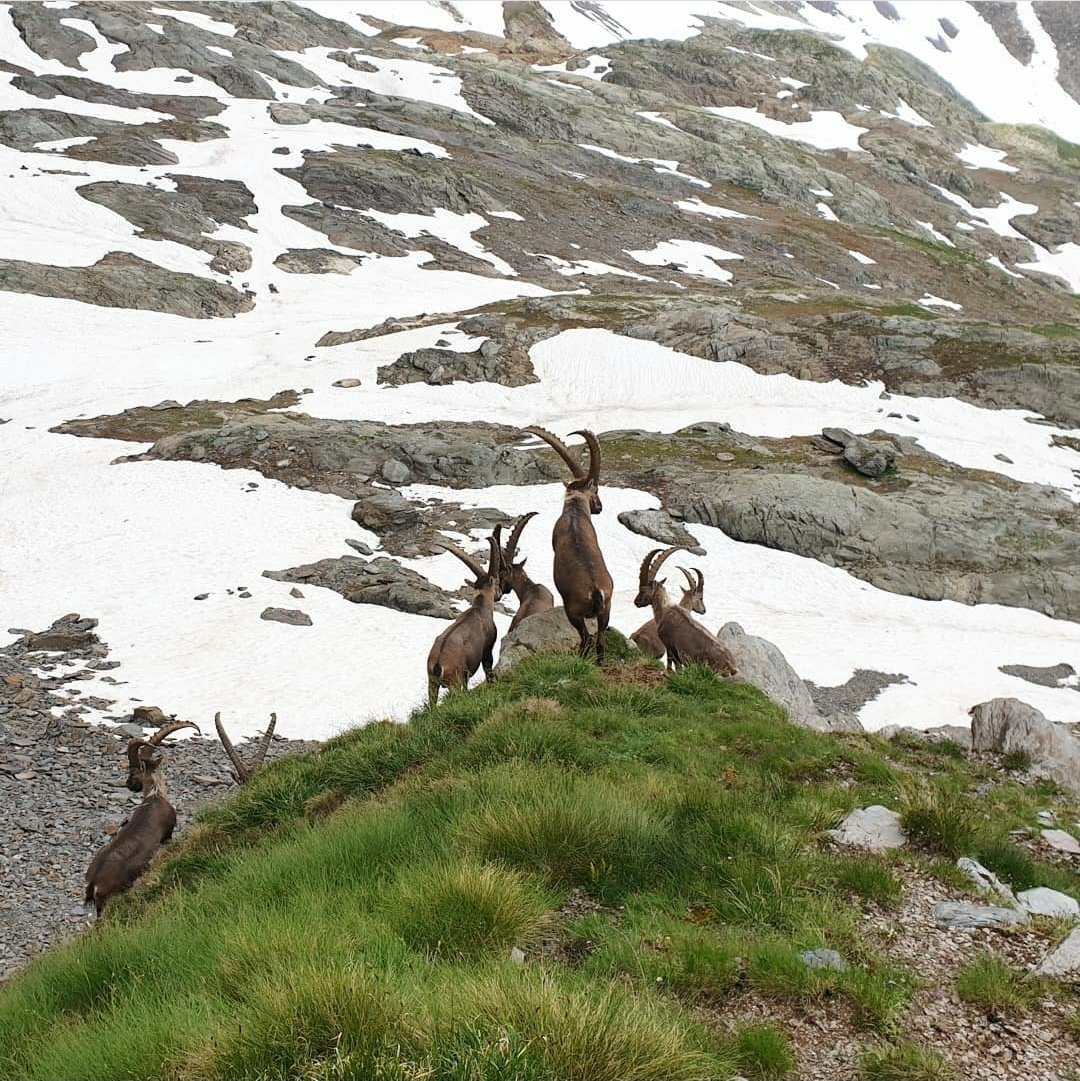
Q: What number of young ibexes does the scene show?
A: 1